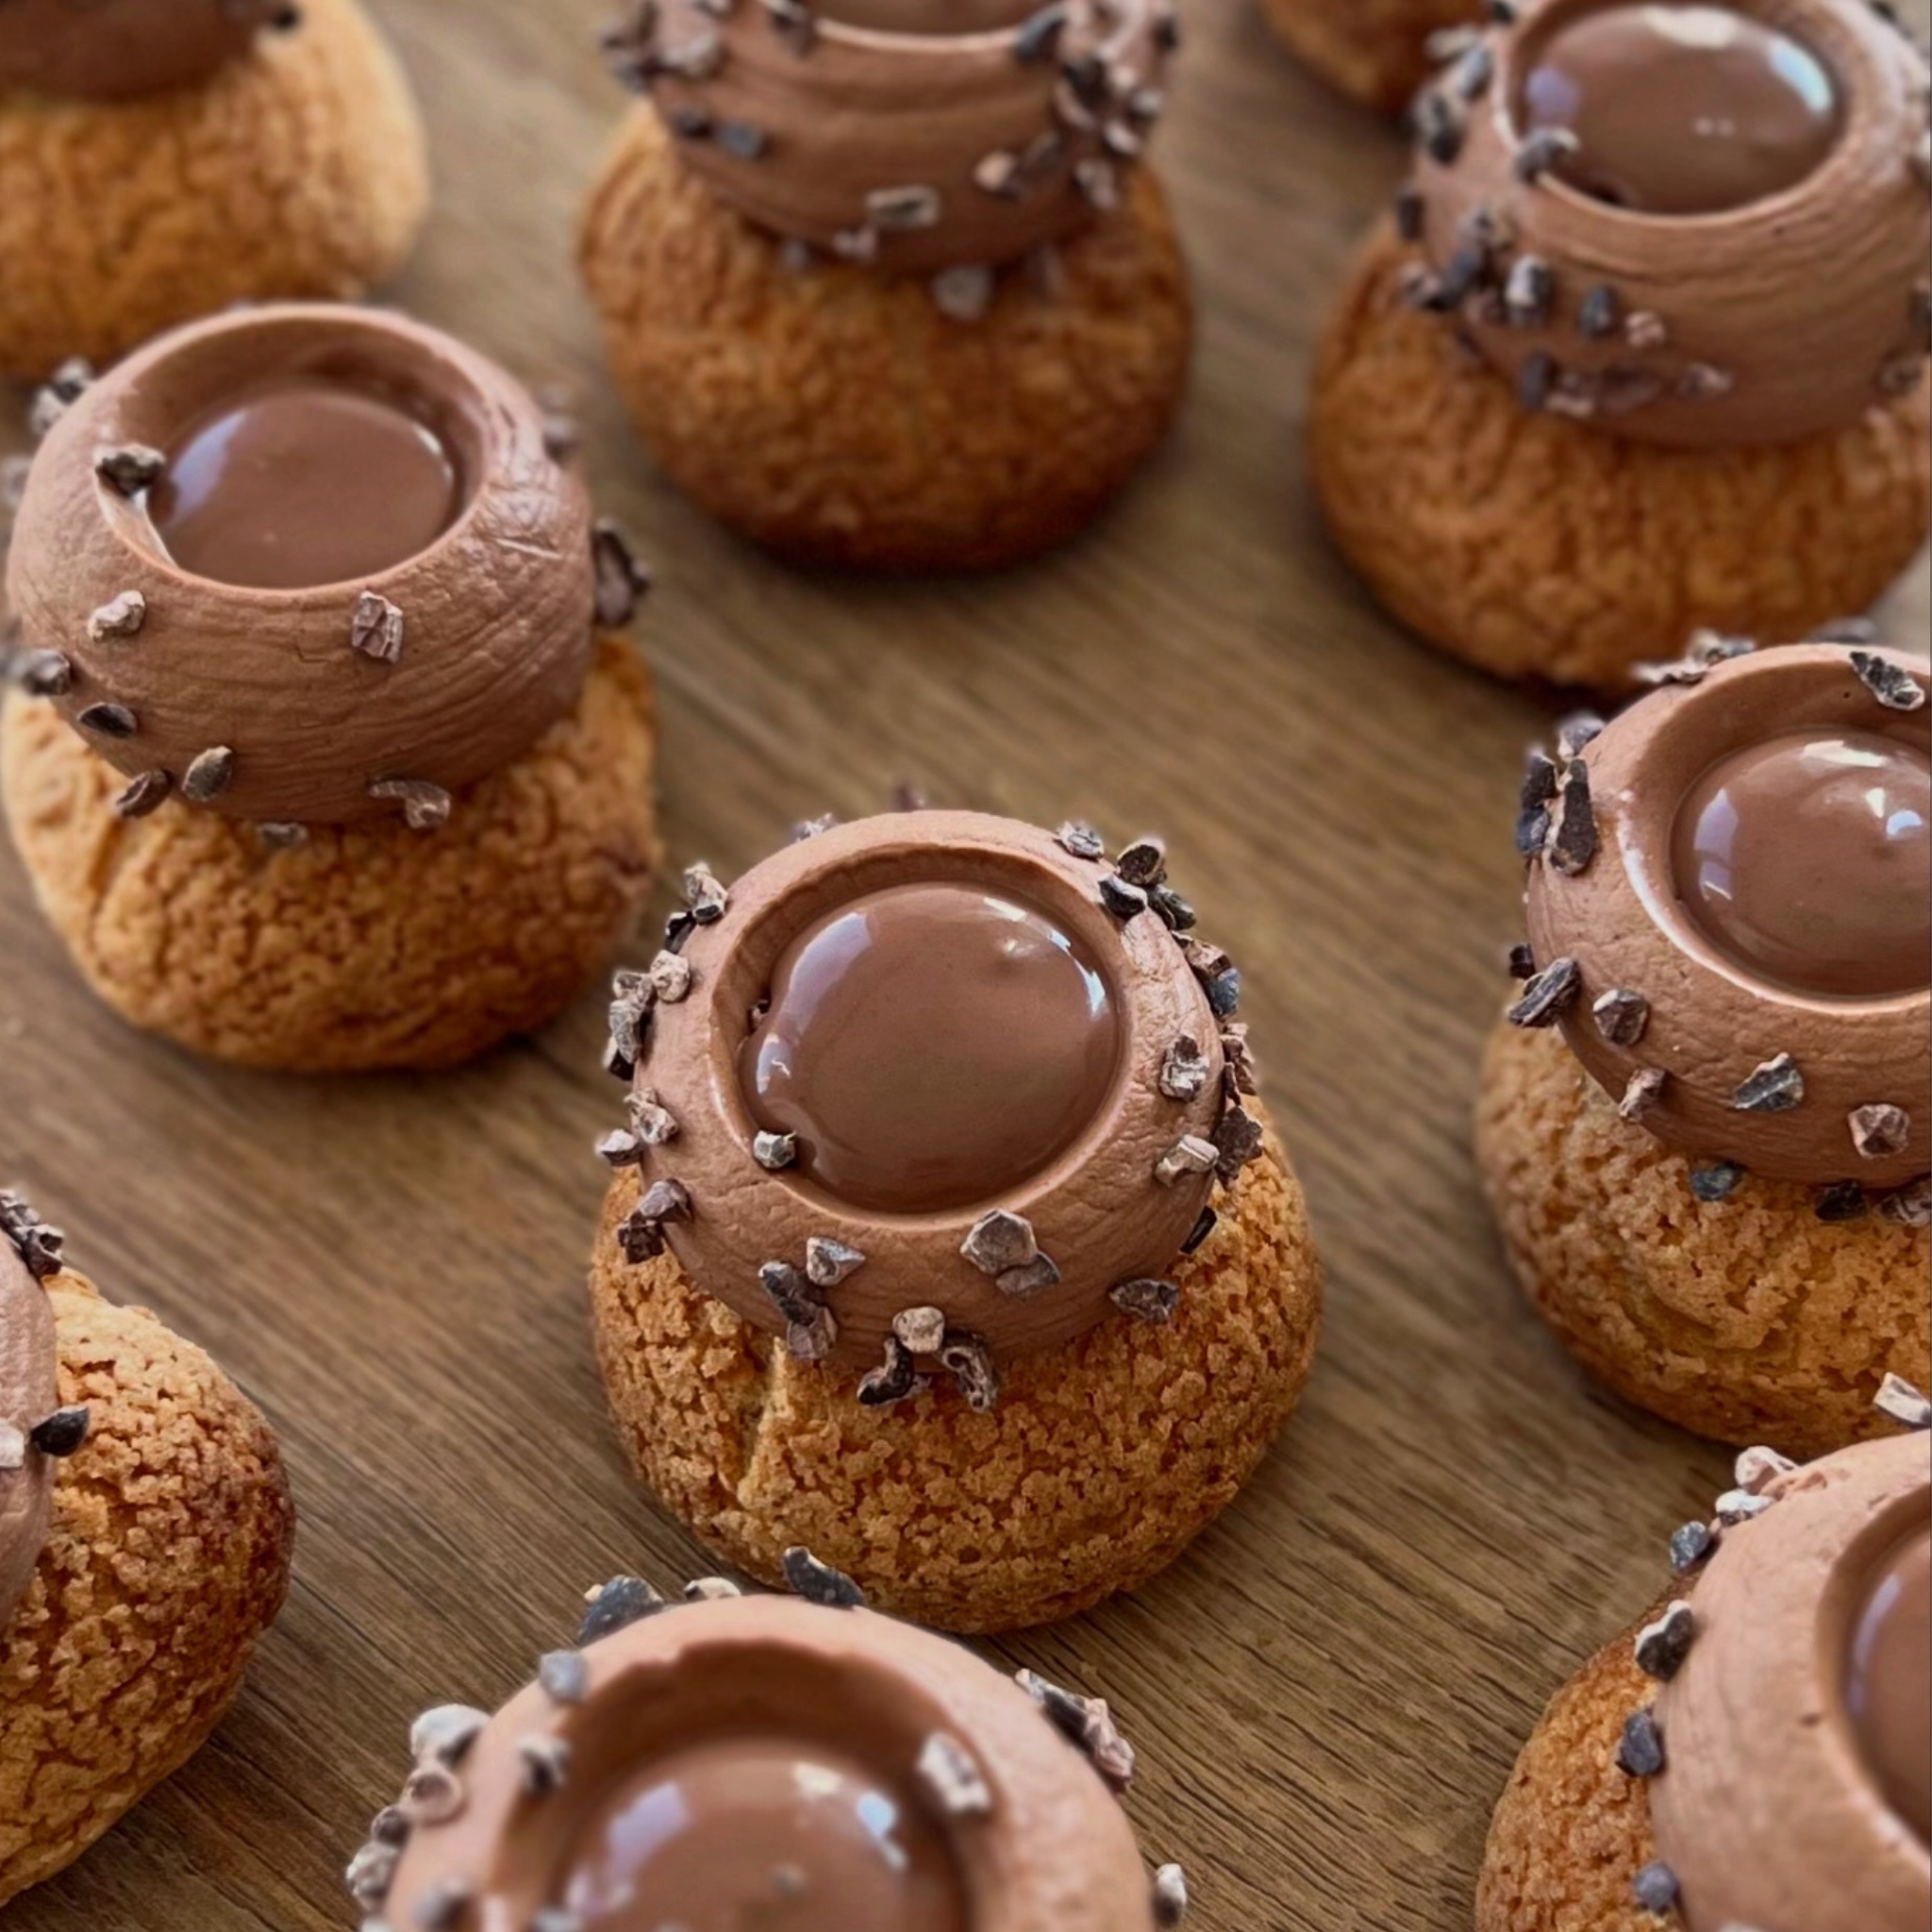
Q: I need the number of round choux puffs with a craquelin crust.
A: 10